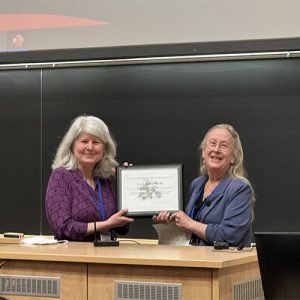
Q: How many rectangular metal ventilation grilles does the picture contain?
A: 3